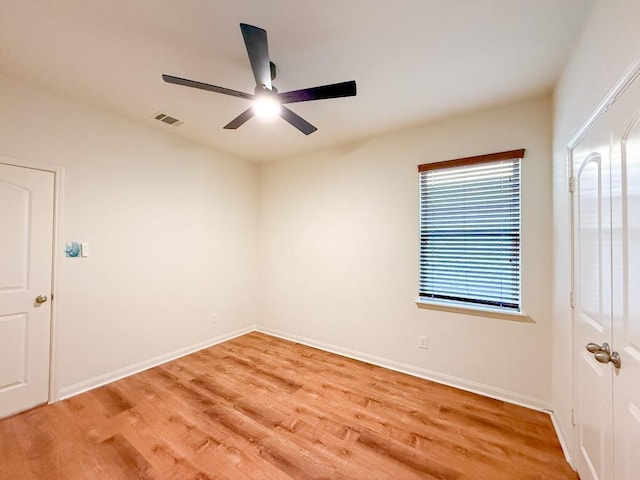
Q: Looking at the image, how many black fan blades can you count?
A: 5